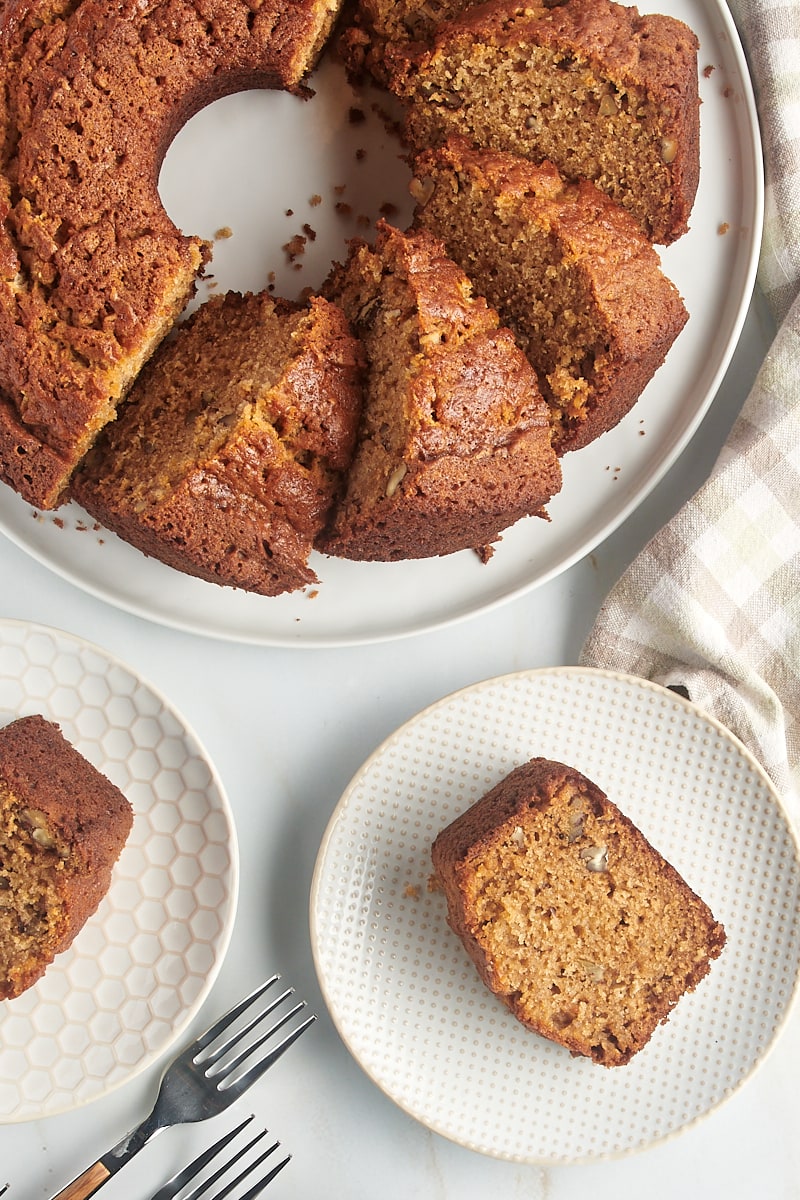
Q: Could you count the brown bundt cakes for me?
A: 1